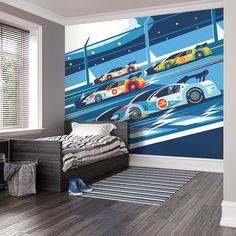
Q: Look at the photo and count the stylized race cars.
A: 4